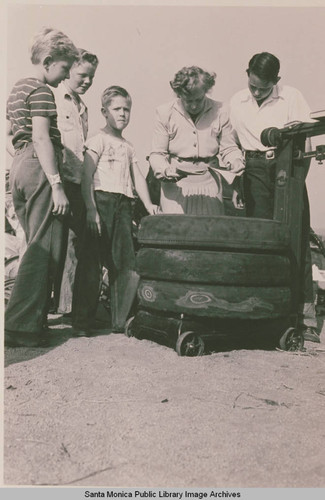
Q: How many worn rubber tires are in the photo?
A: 3